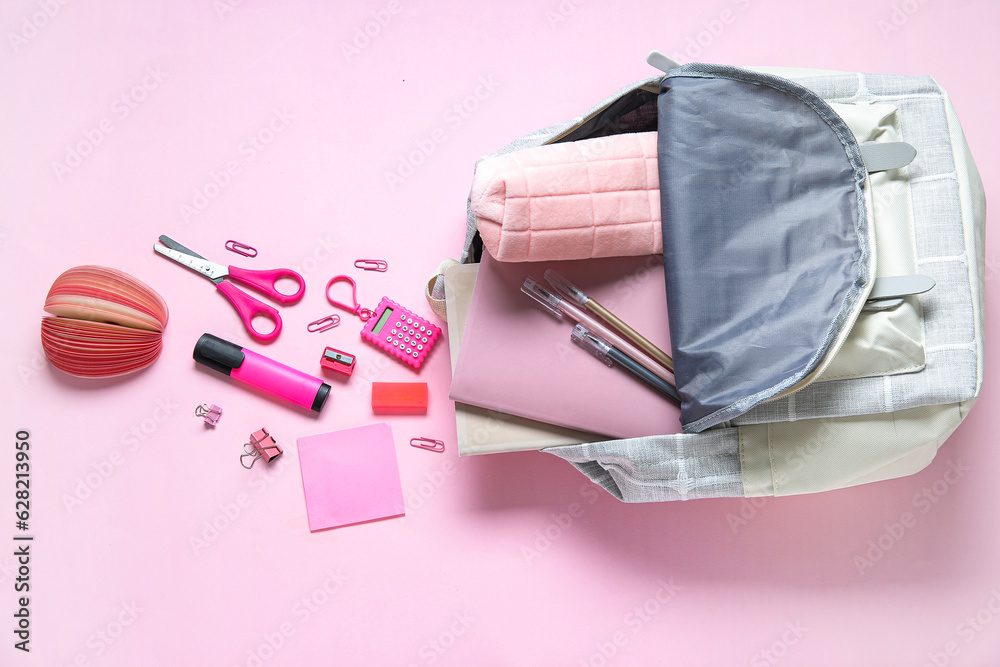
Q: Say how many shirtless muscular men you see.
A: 0